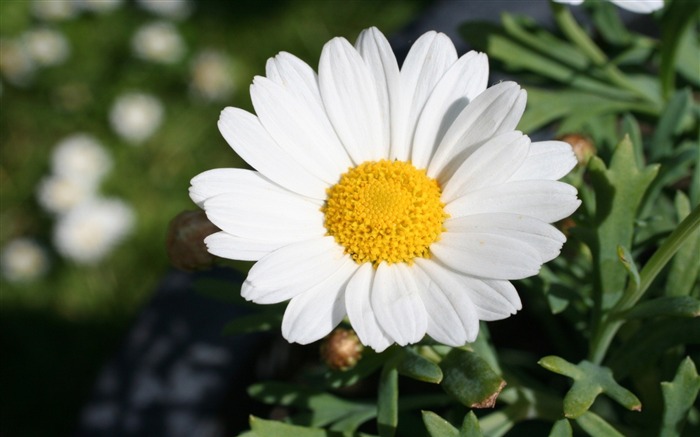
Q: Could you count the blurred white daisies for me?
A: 12